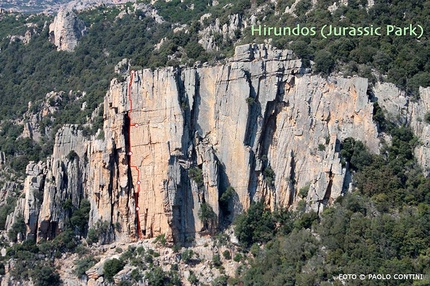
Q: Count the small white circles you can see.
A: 5